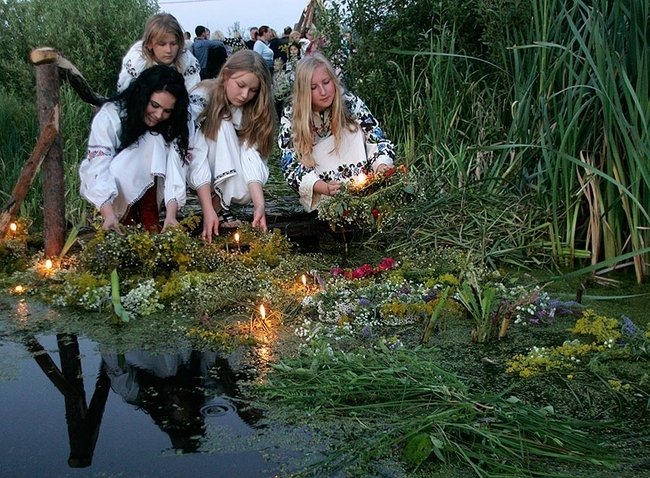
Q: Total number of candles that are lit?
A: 7